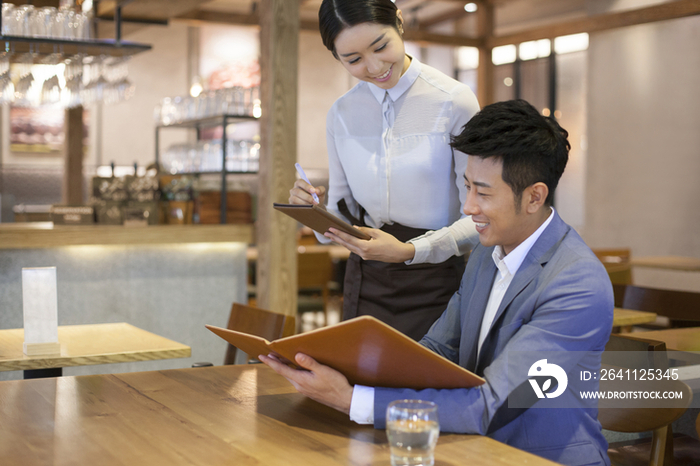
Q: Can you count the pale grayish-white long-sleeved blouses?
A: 1